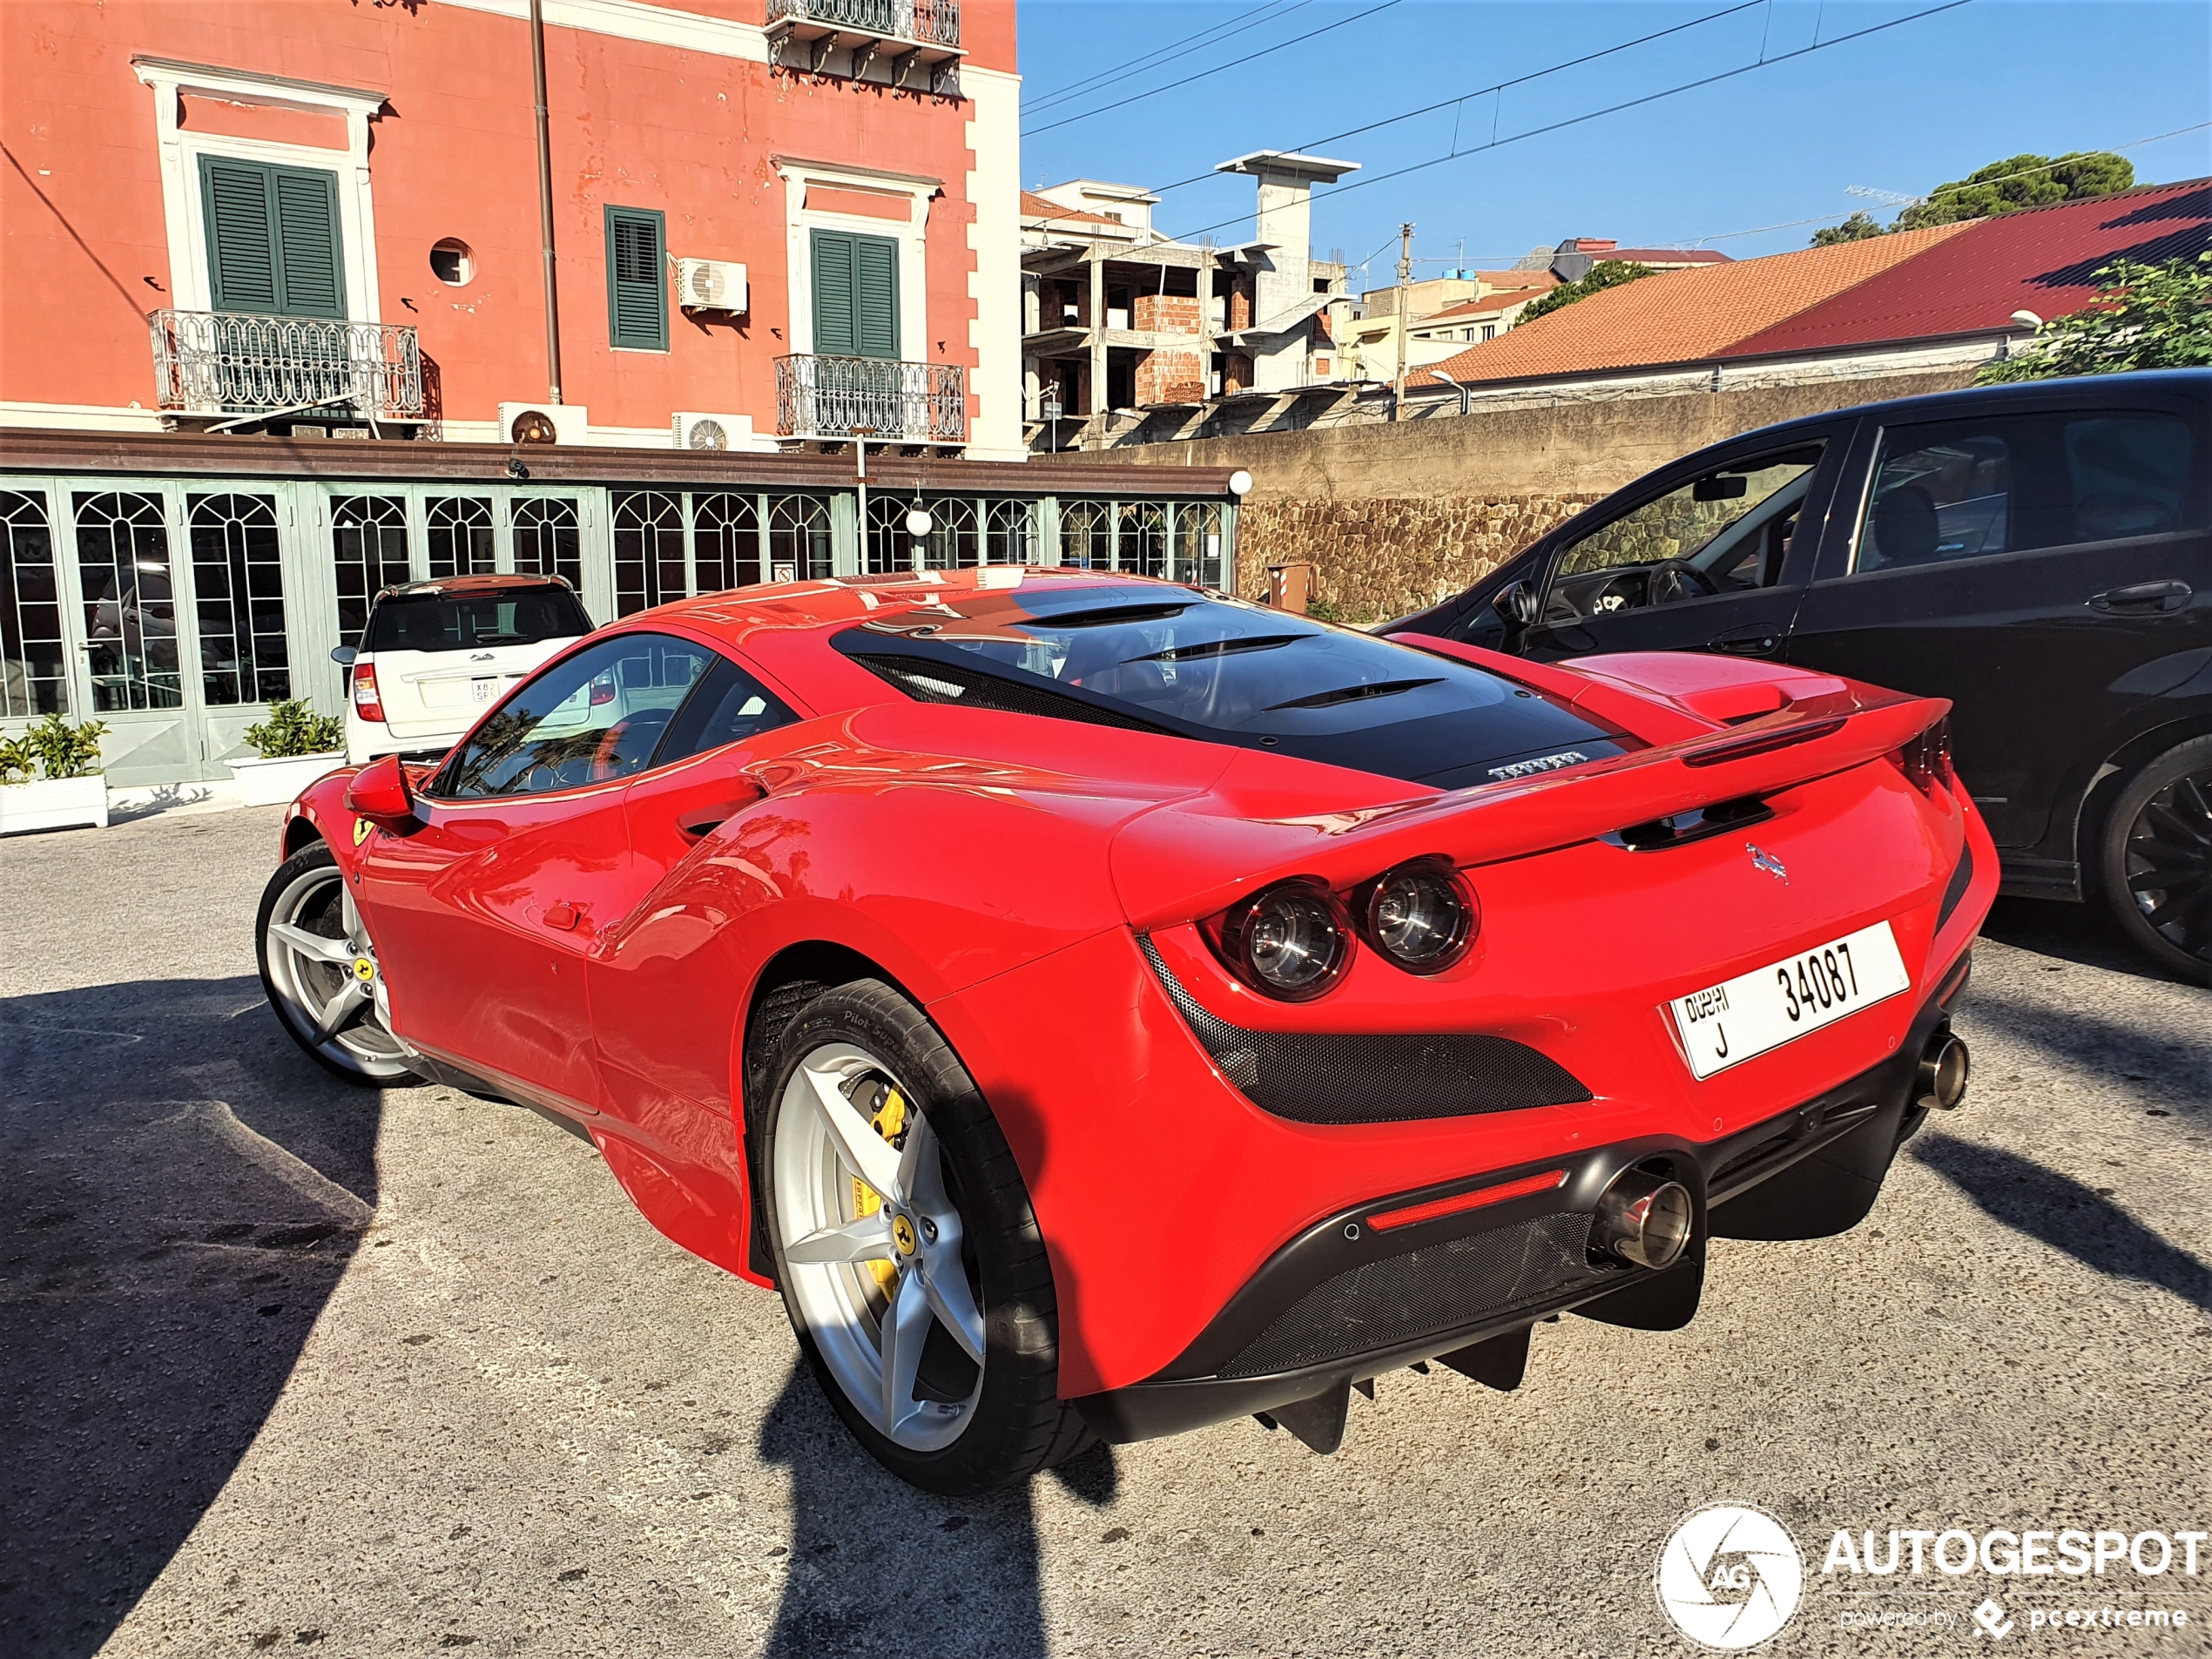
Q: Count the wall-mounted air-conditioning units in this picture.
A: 3